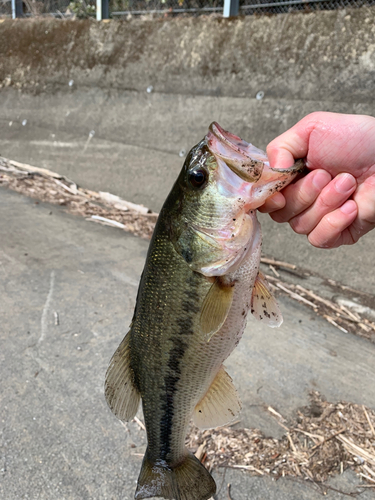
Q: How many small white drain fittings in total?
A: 6